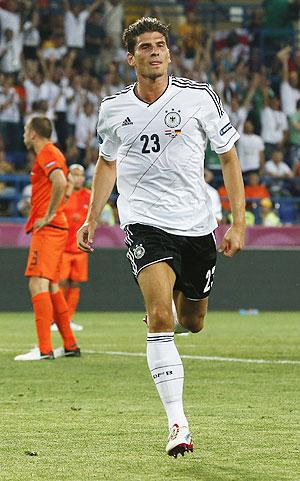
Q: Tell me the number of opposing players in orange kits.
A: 2